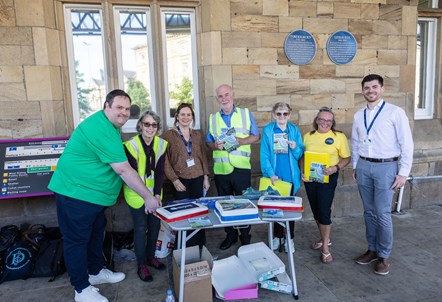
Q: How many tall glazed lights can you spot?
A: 4